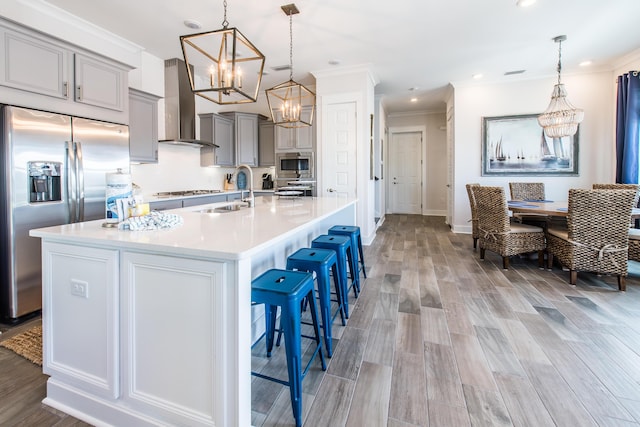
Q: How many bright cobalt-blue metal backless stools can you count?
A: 4